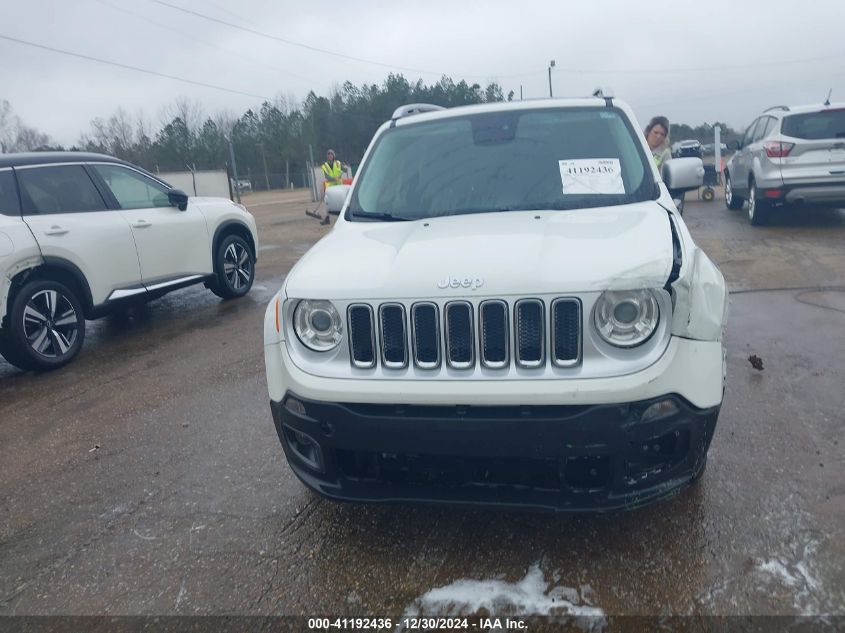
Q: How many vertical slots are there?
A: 7